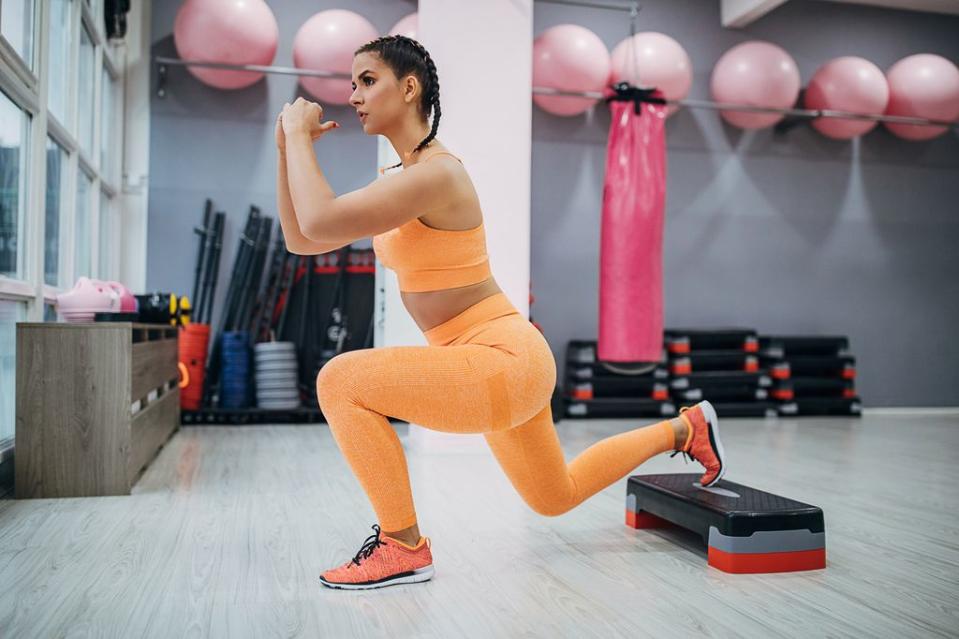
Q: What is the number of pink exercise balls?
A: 8